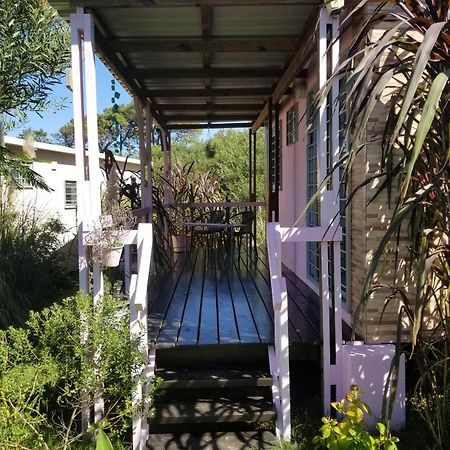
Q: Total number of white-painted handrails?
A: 2